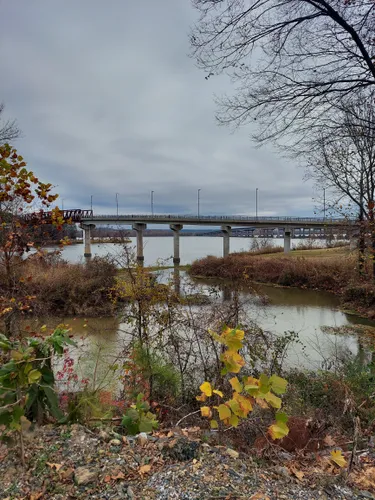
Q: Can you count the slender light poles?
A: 7